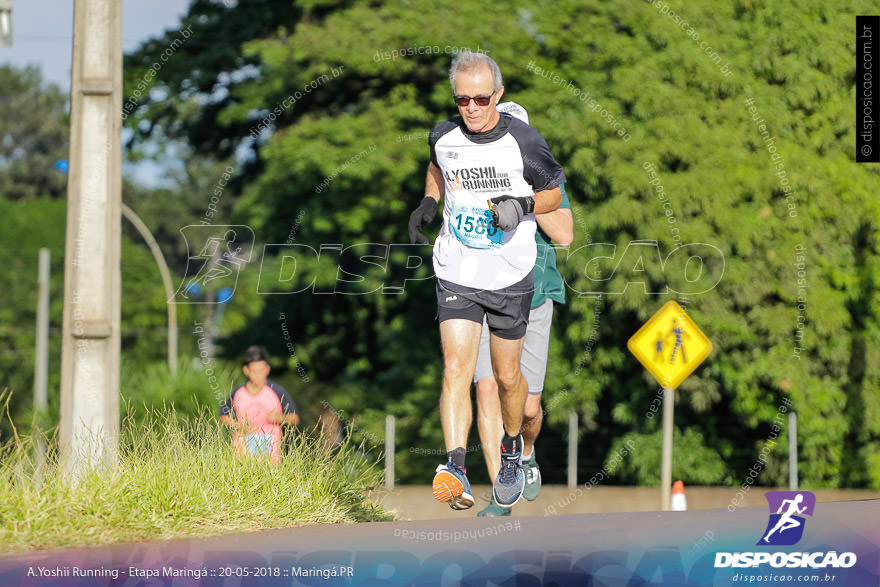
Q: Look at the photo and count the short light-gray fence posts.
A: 3